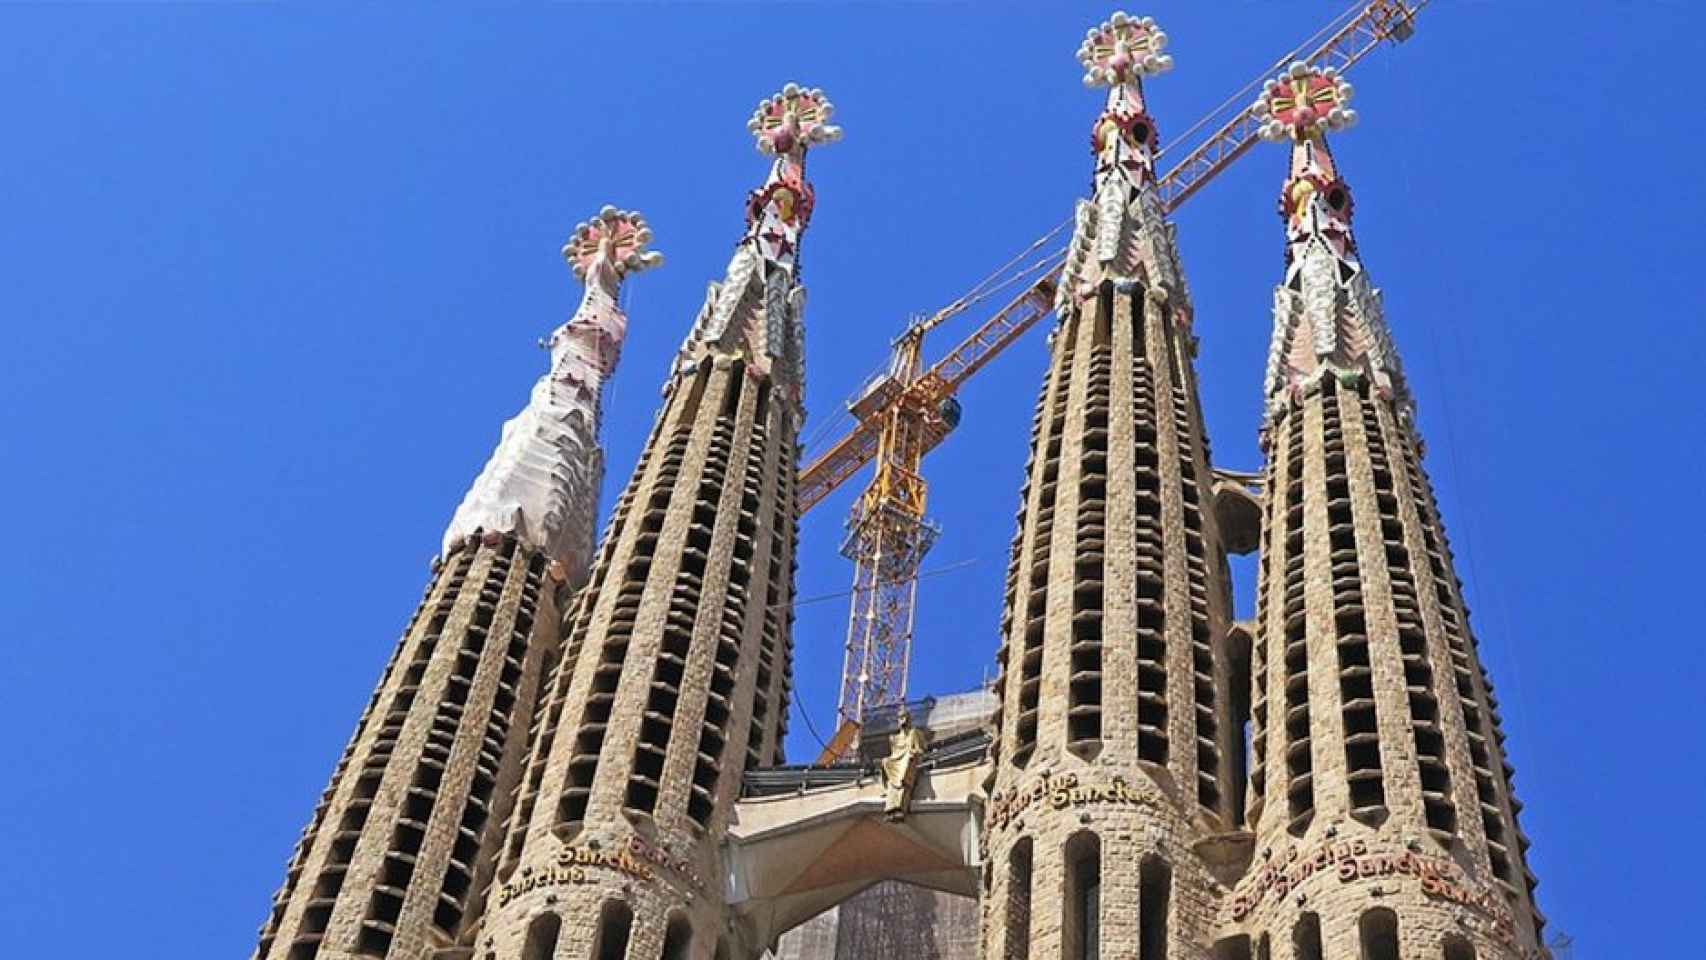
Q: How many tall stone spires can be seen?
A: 4